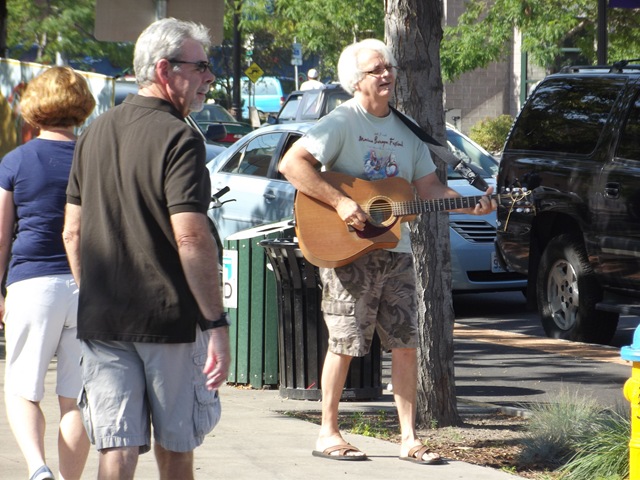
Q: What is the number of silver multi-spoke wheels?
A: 1